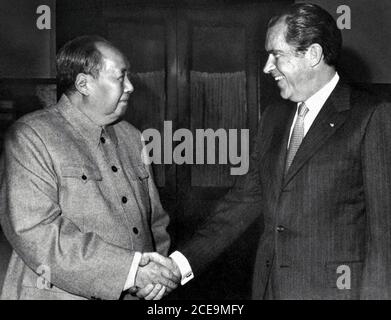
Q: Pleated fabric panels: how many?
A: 2